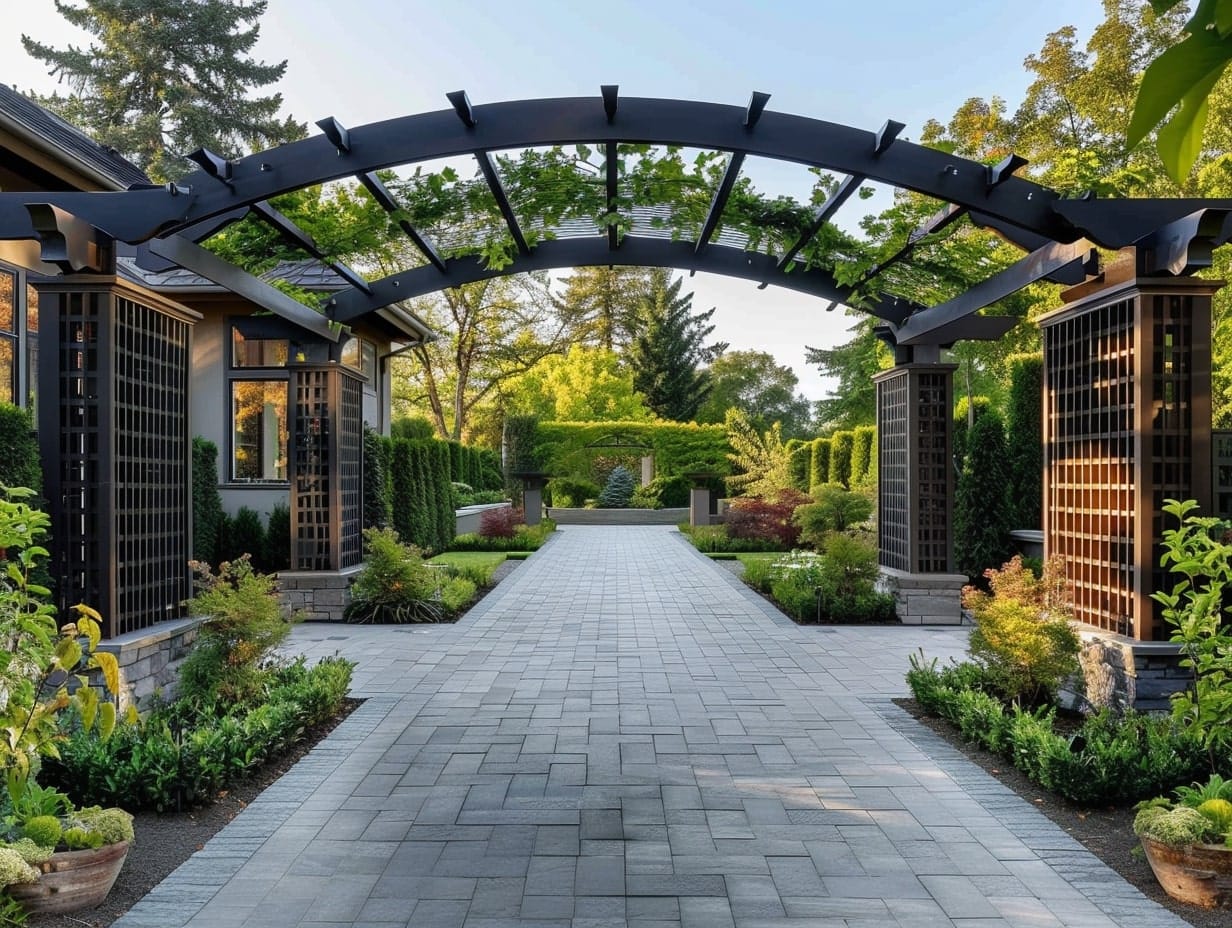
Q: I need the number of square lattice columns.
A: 4